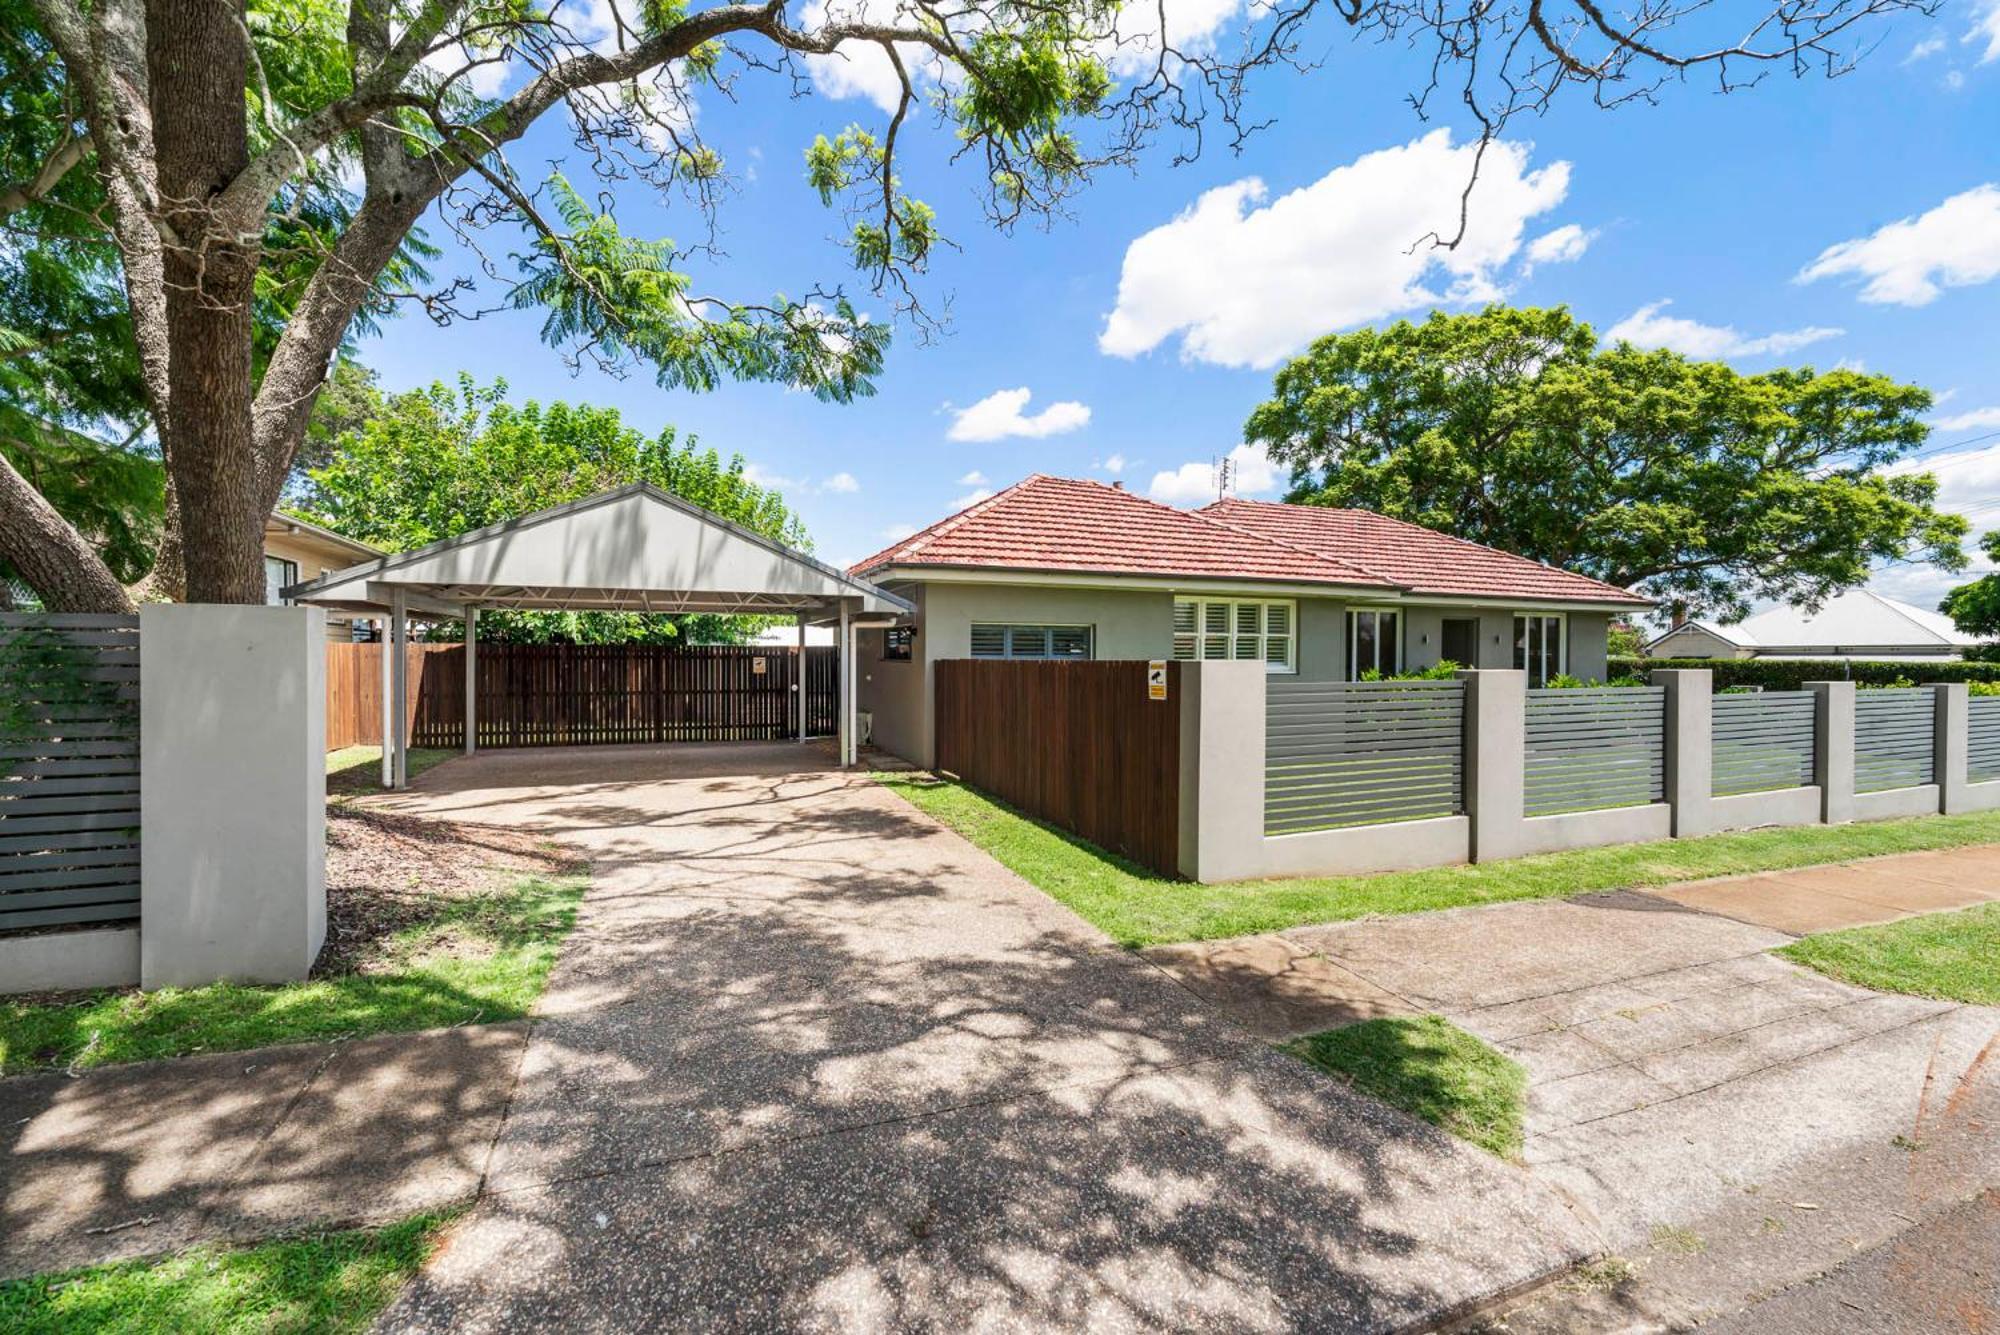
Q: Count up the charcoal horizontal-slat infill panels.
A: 6